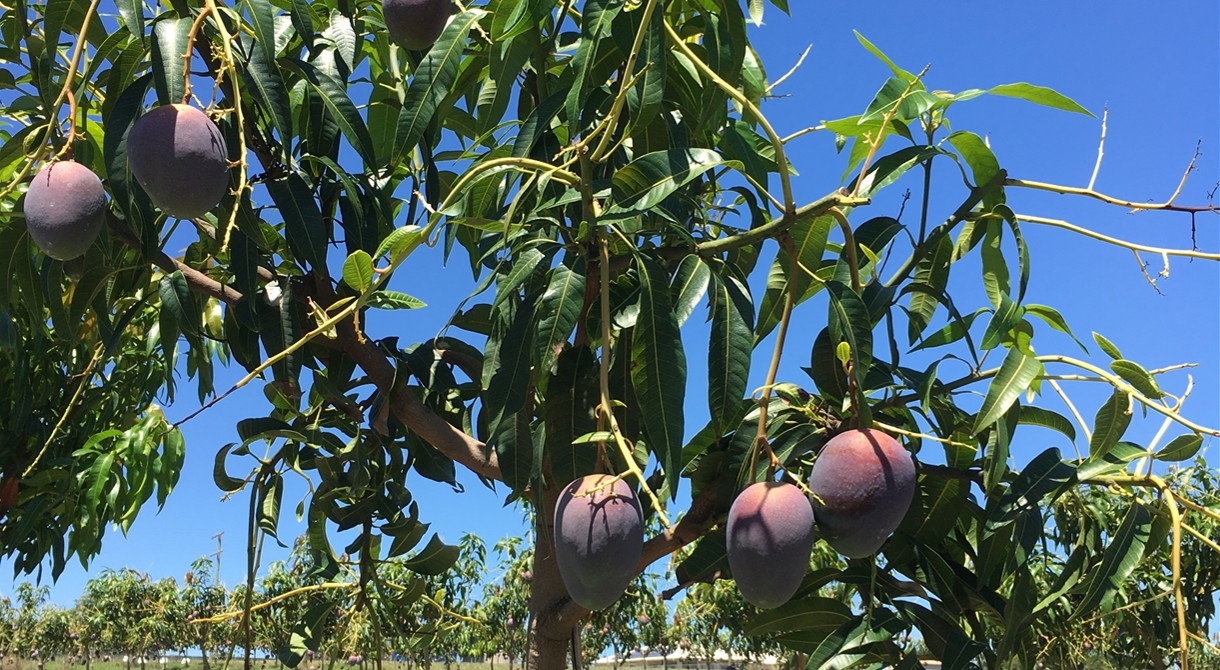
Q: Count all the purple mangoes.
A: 6